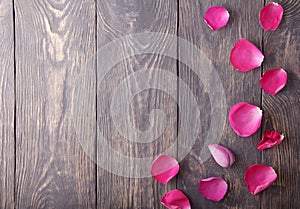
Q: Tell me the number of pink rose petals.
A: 11